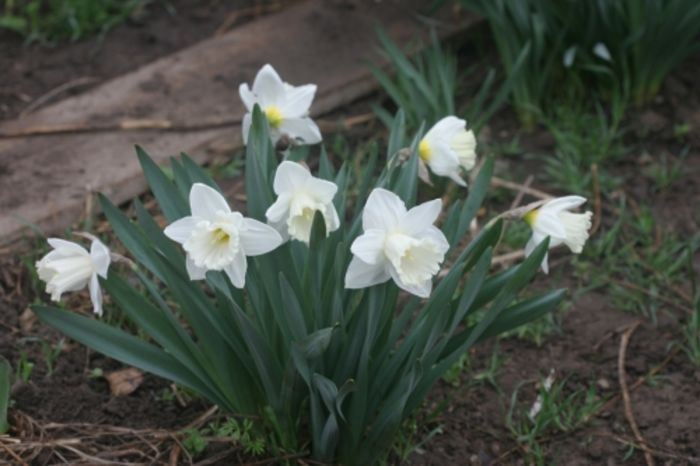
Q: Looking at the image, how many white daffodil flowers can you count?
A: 7